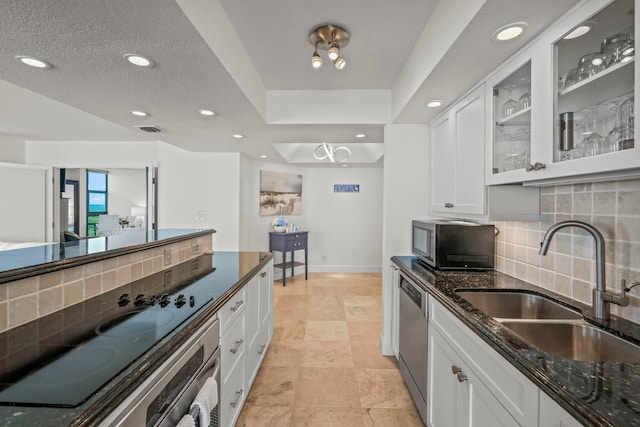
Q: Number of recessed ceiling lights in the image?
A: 10